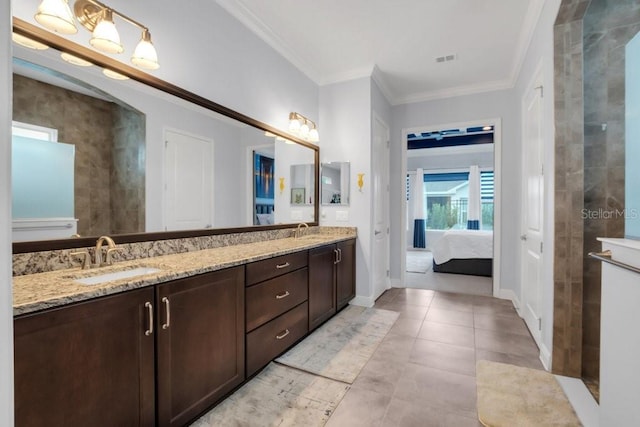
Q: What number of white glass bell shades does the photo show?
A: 6